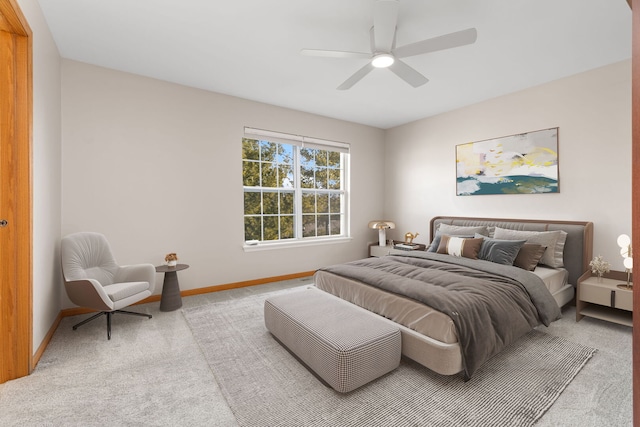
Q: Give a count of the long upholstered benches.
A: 1